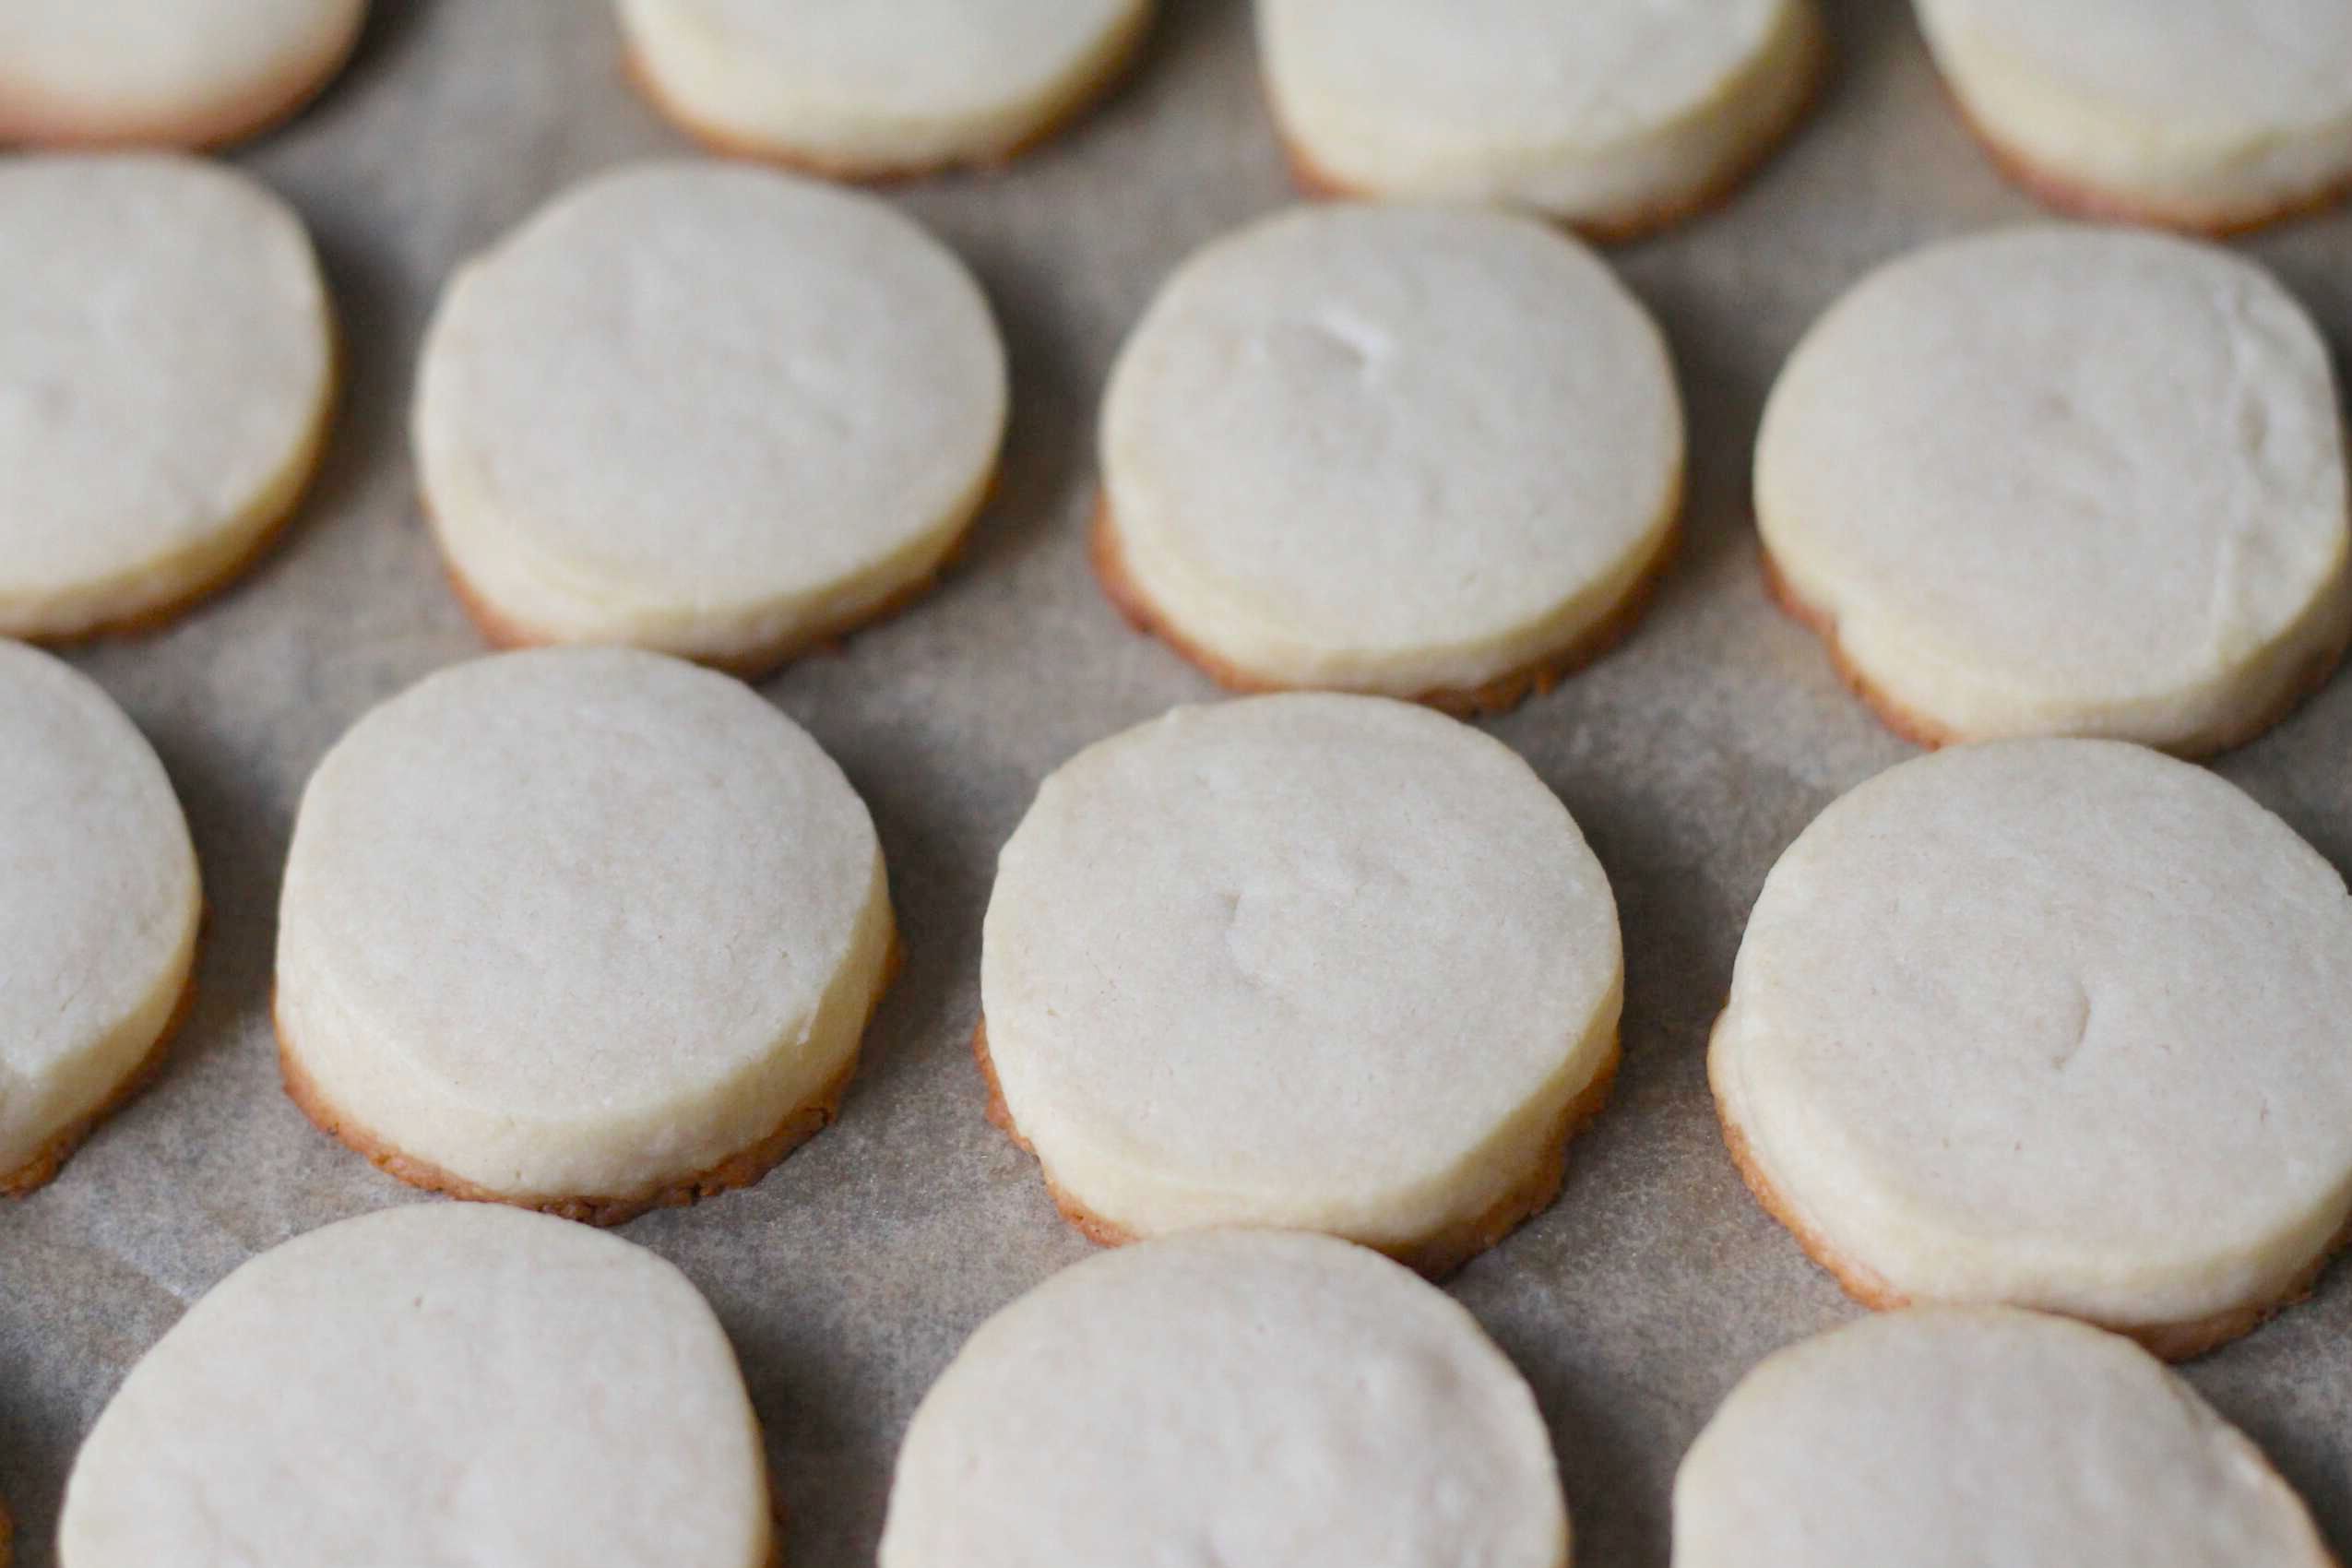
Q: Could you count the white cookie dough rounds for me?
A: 15